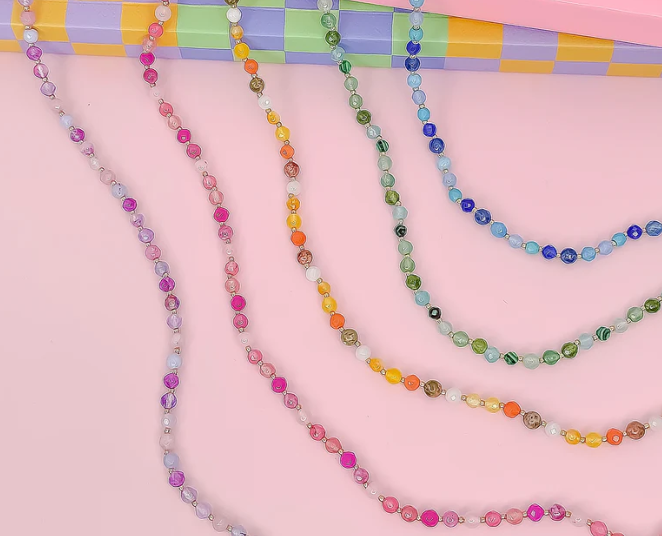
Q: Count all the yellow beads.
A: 14